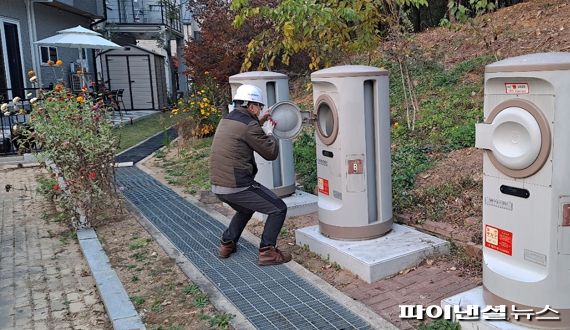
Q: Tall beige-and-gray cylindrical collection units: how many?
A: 3